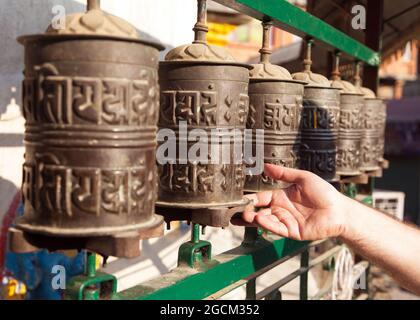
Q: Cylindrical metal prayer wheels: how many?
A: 6